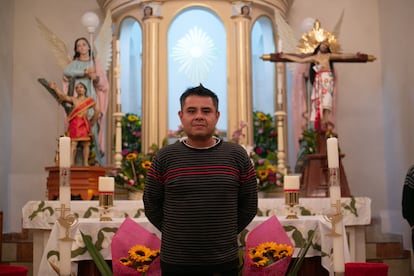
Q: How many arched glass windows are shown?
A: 3